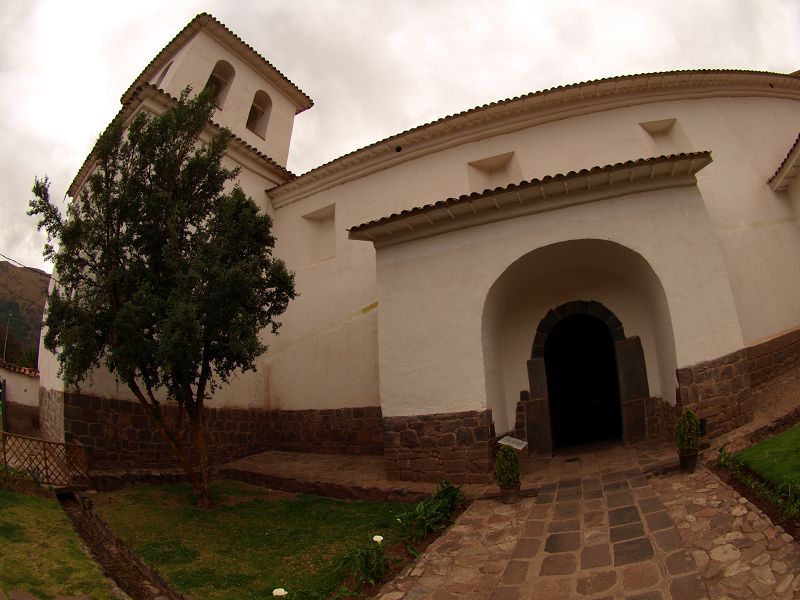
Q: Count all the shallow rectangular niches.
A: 3